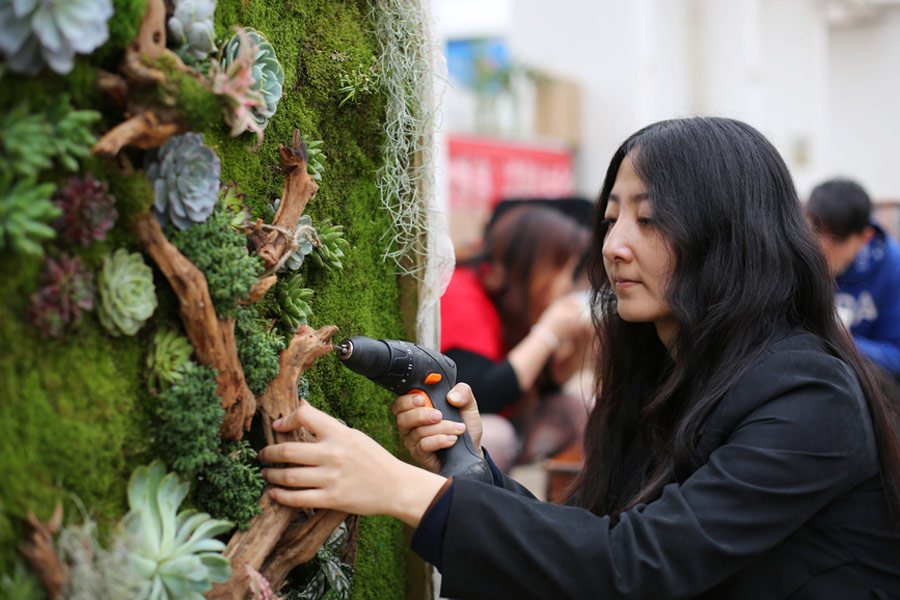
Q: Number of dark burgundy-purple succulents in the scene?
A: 2